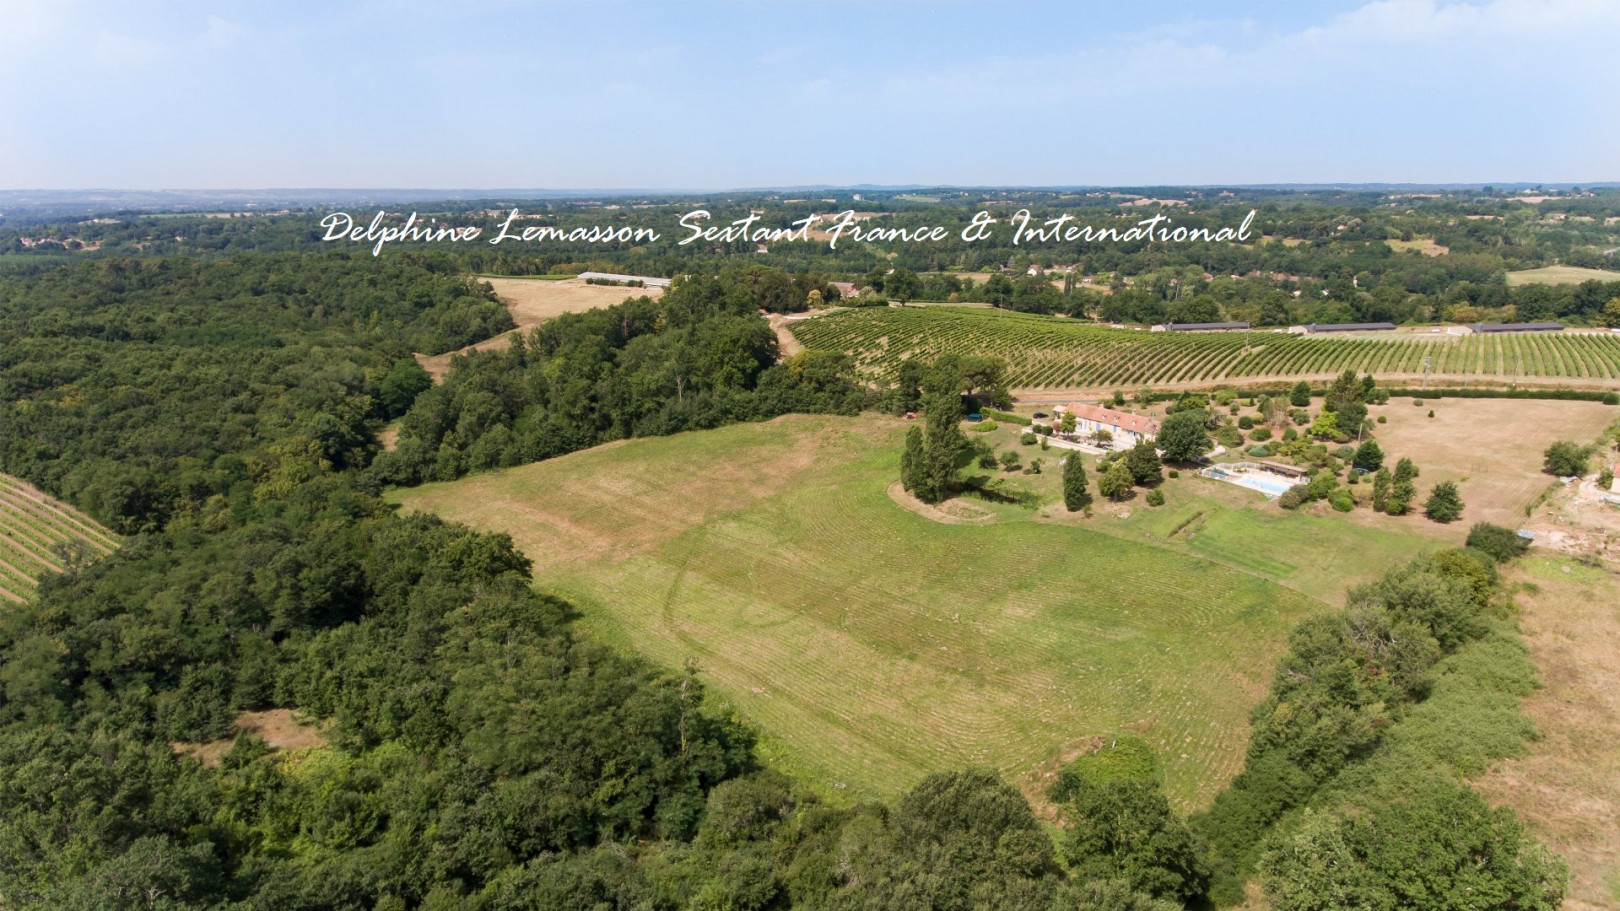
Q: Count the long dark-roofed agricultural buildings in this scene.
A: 3